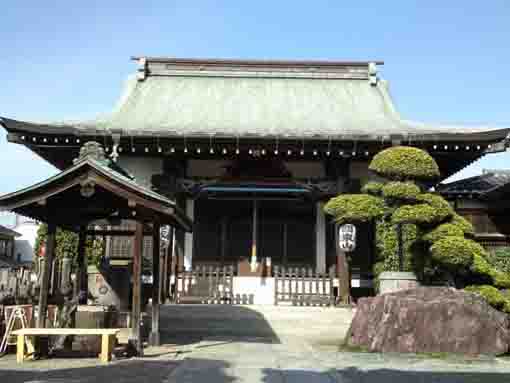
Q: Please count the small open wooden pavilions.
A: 1